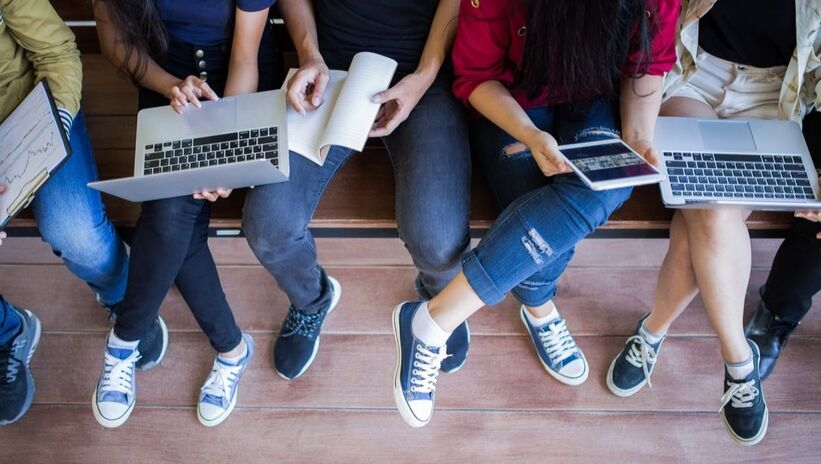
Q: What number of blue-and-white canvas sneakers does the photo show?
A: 4